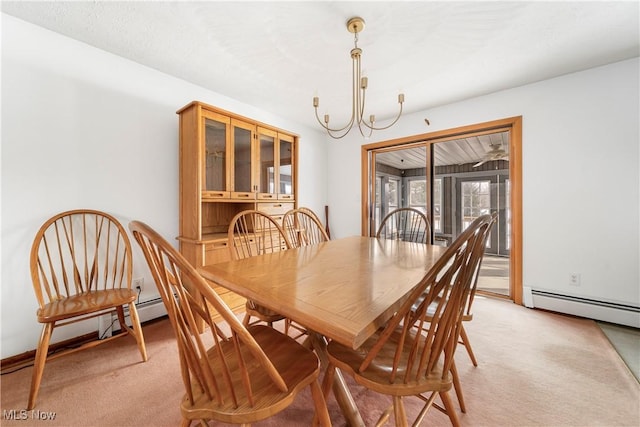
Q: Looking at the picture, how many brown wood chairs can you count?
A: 7